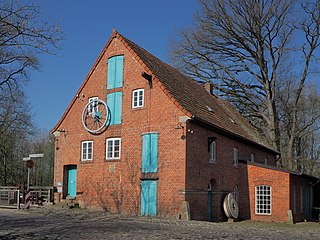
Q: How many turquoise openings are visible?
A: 5